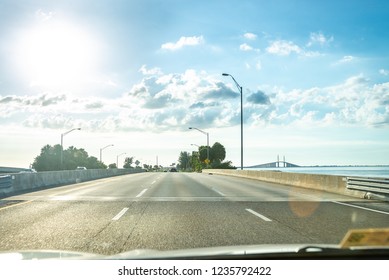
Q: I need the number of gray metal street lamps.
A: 6